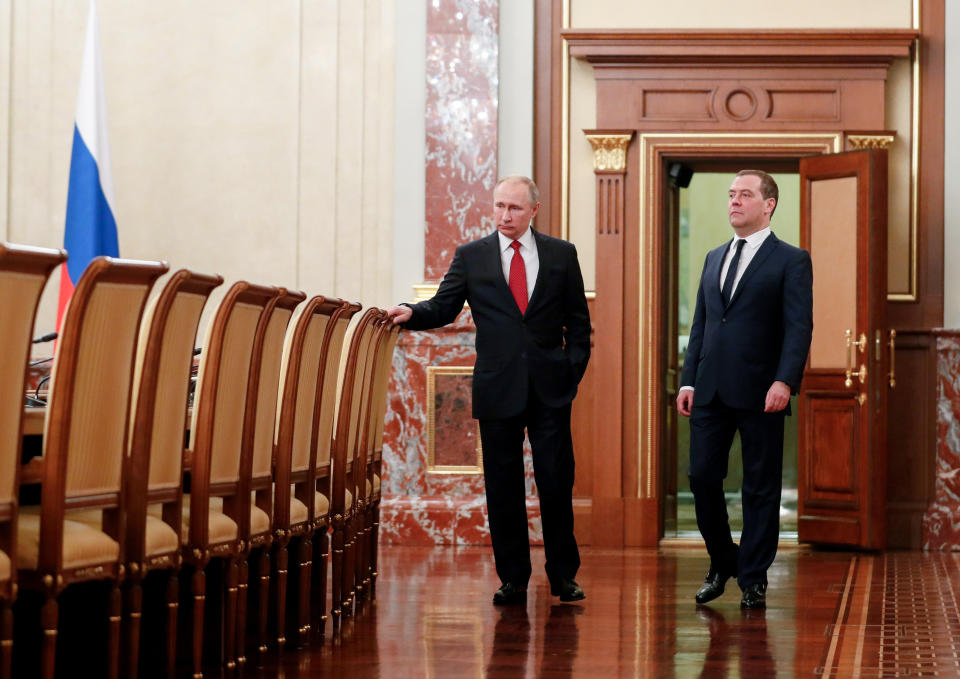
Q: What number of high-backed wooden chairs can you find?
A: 11